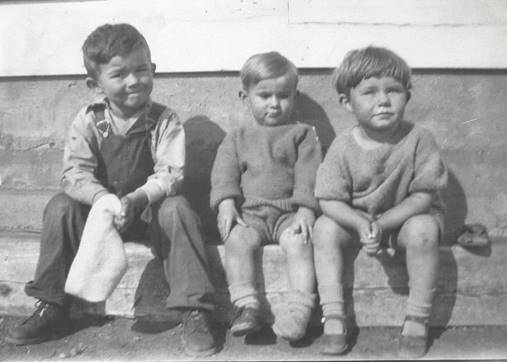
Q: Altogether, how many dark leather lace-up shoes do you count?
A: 3